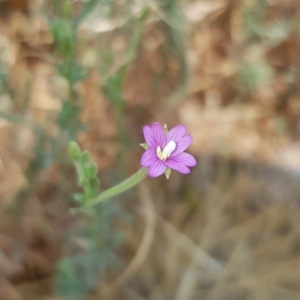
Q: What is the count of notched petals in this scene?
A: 4